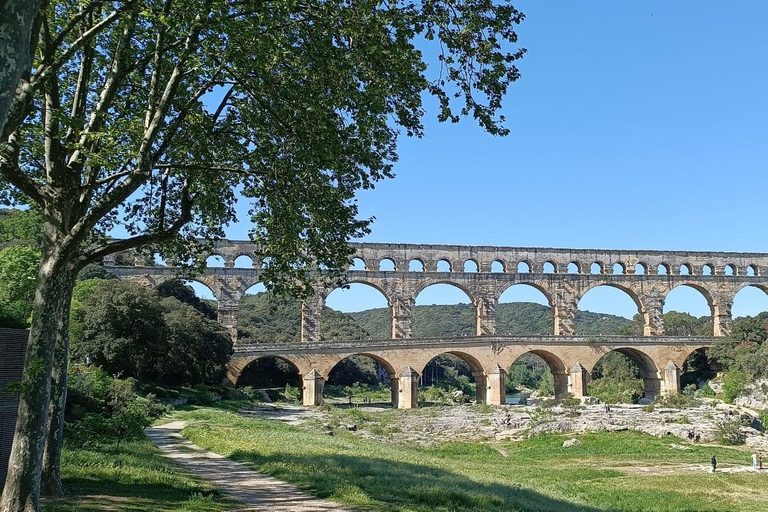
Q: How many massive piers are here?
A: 5